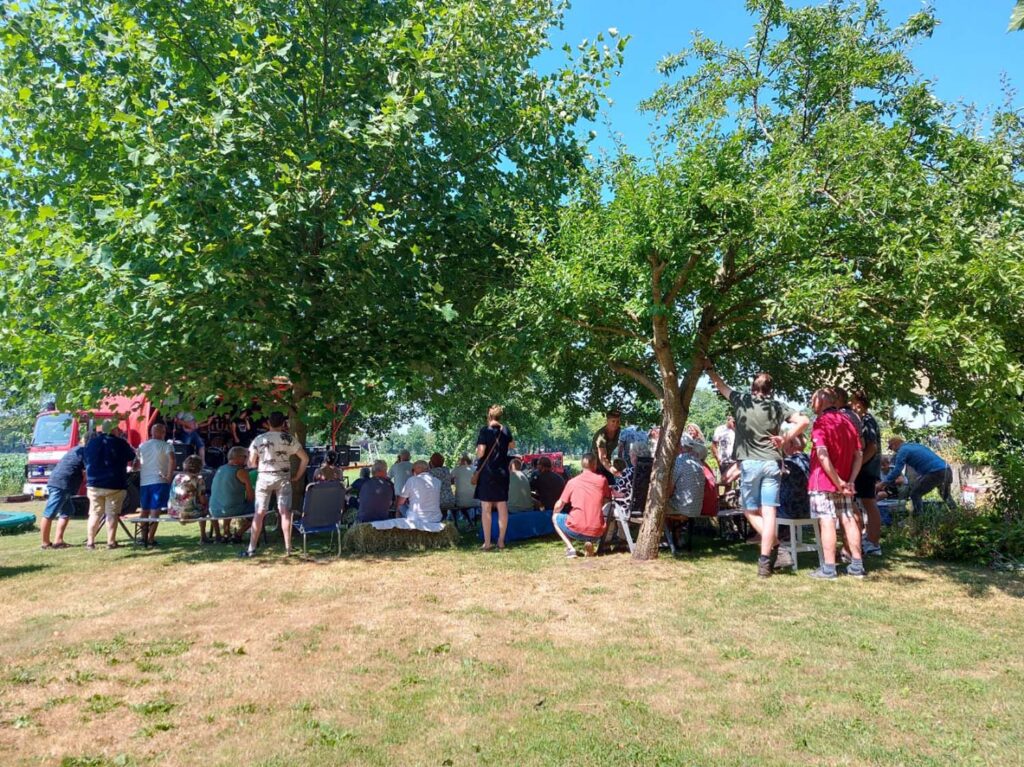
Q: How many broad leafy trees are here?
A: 2